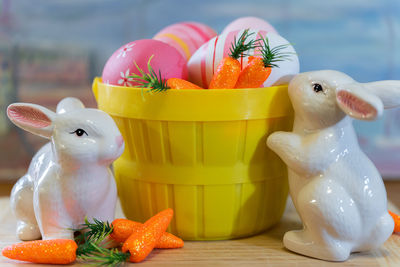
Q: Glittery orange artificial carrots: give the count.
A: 7